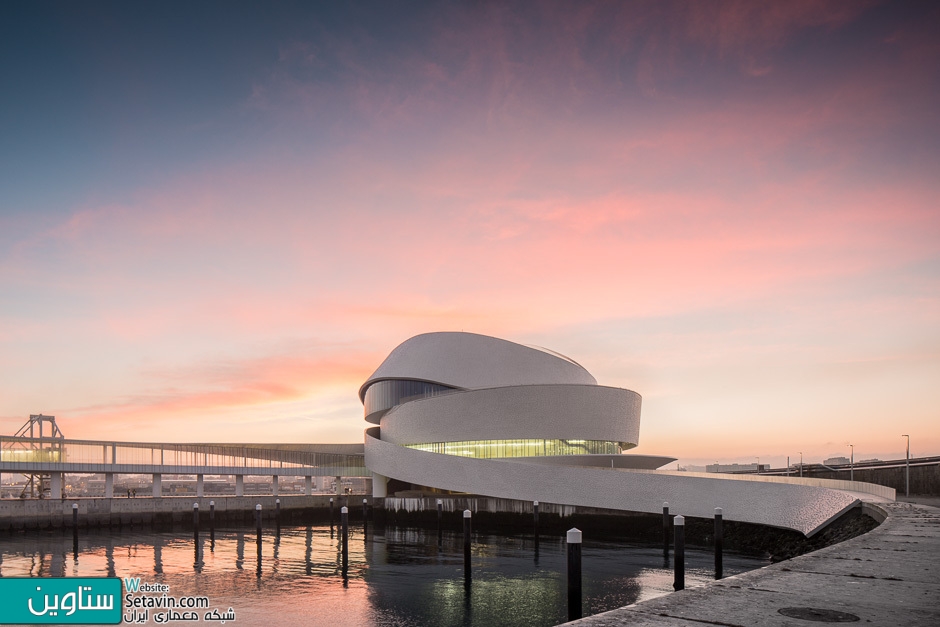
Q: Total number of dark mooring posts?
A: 15